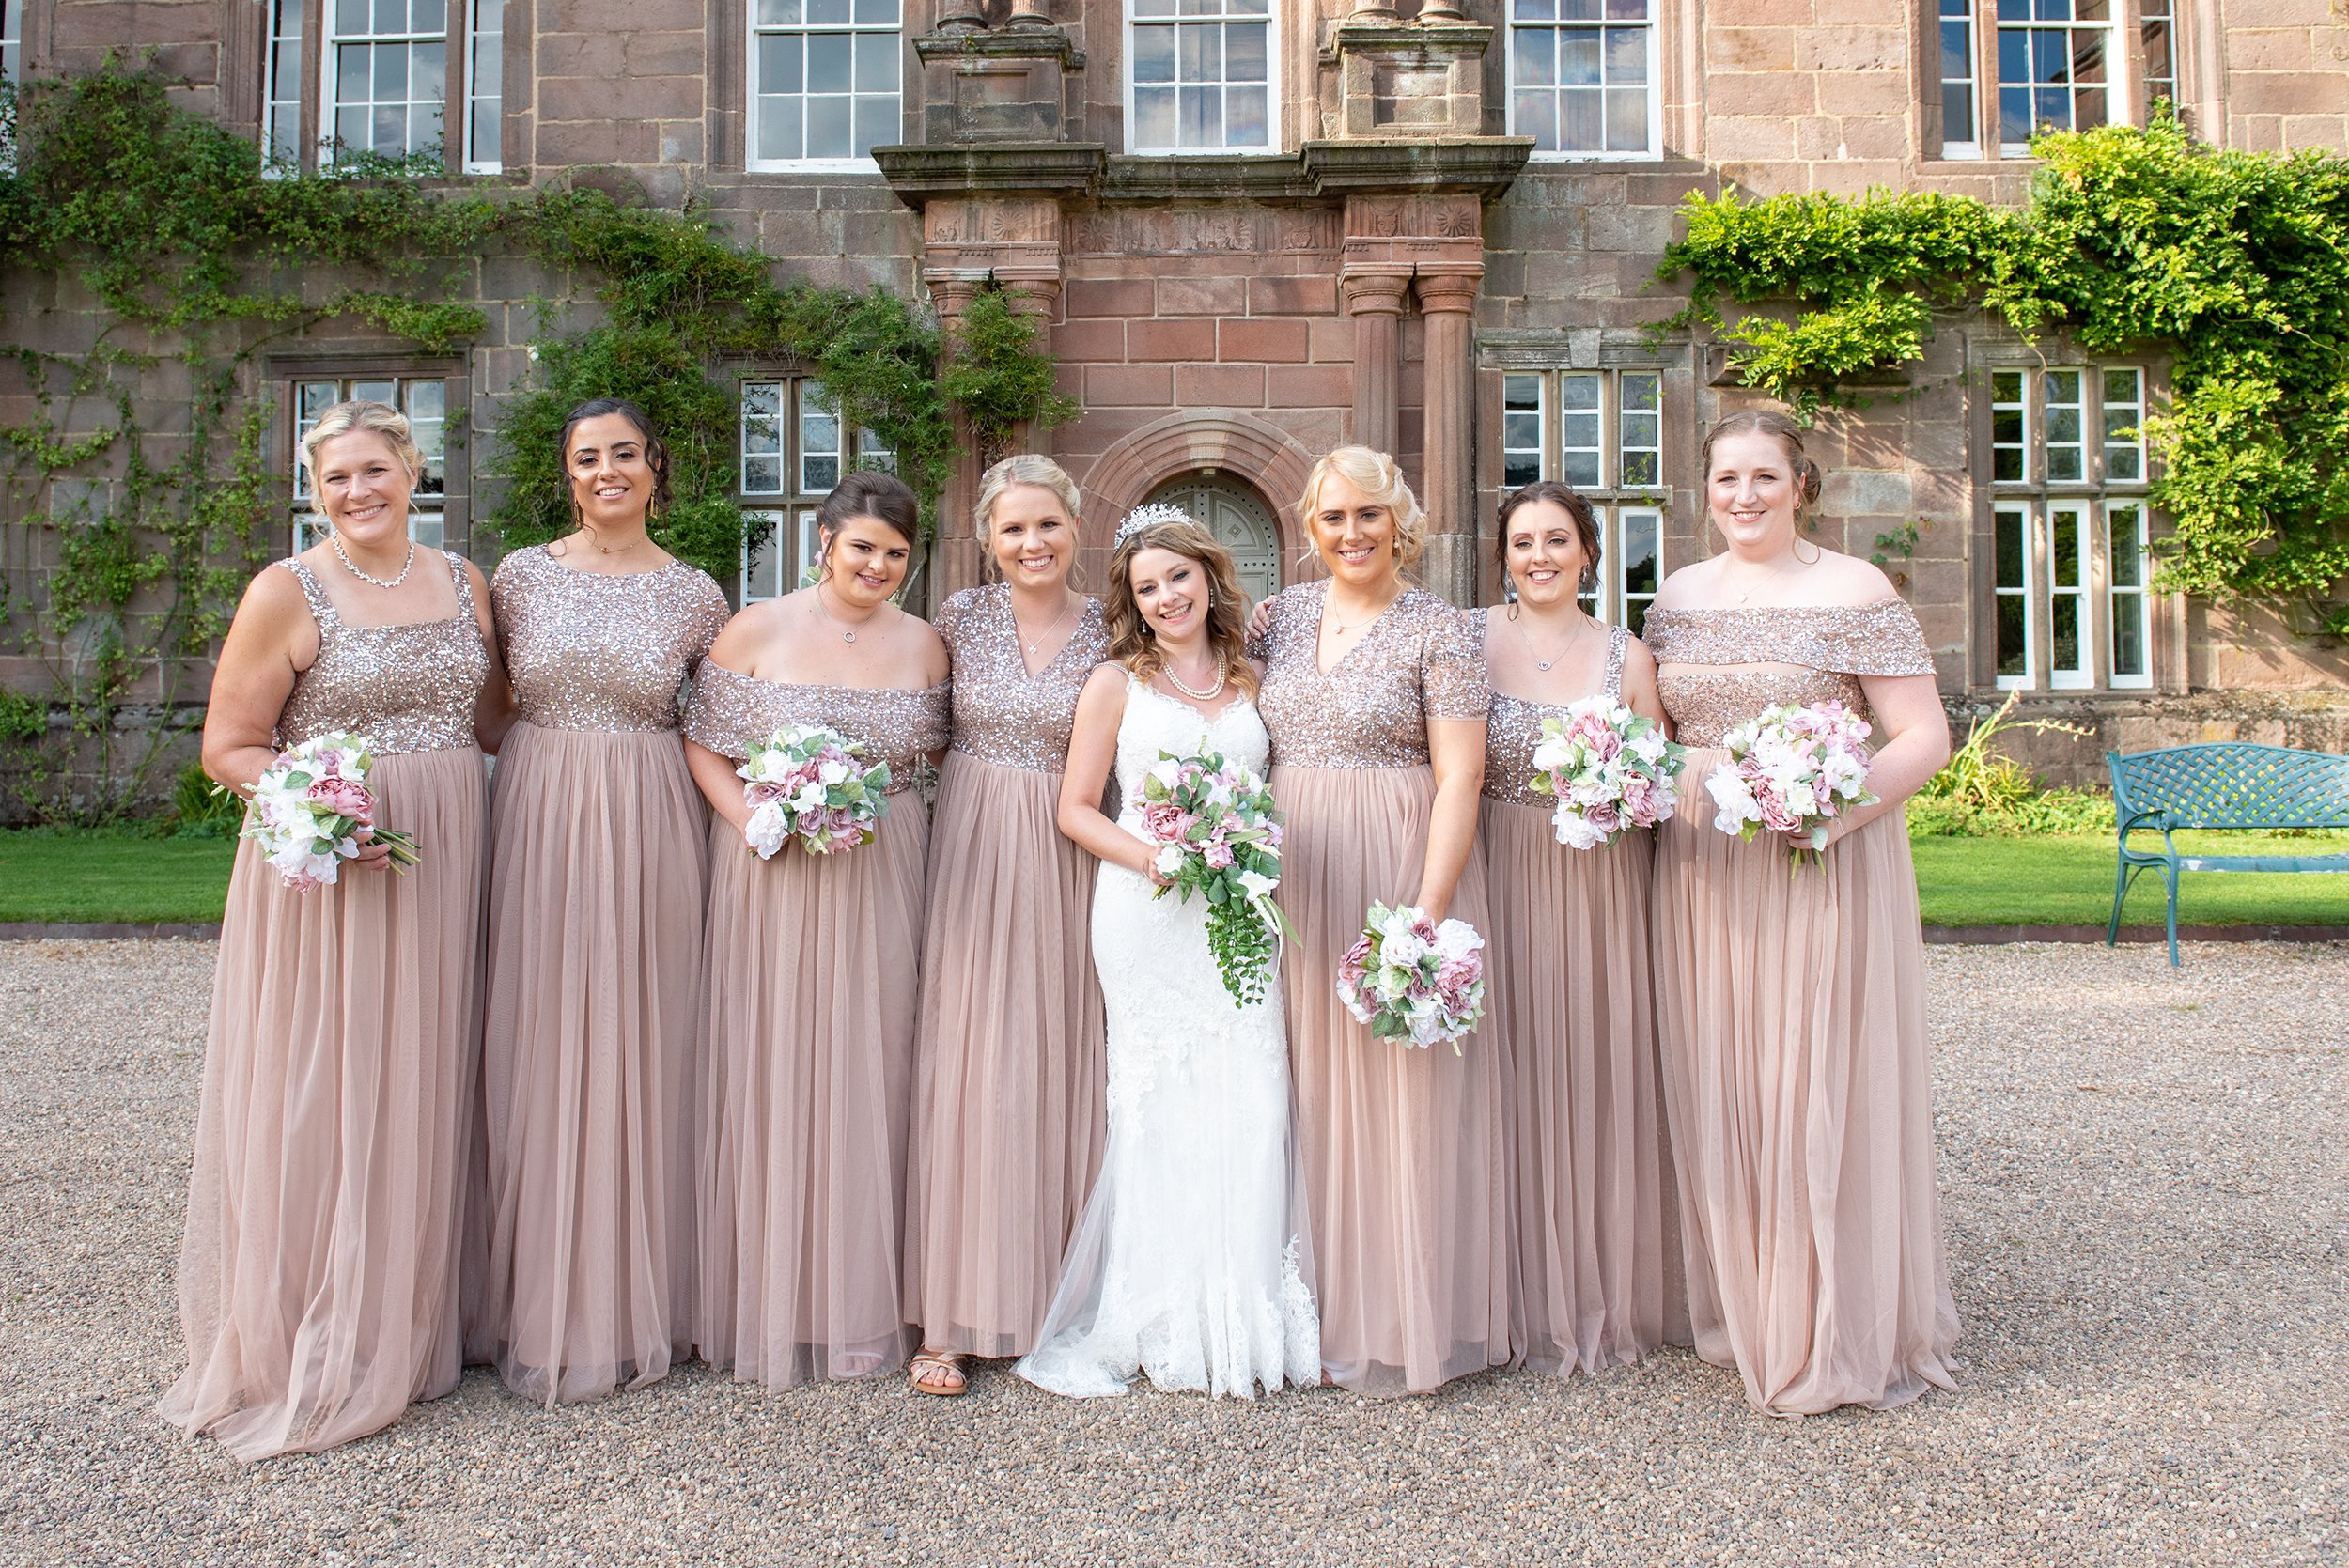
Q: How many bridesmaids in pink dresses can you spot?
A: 7